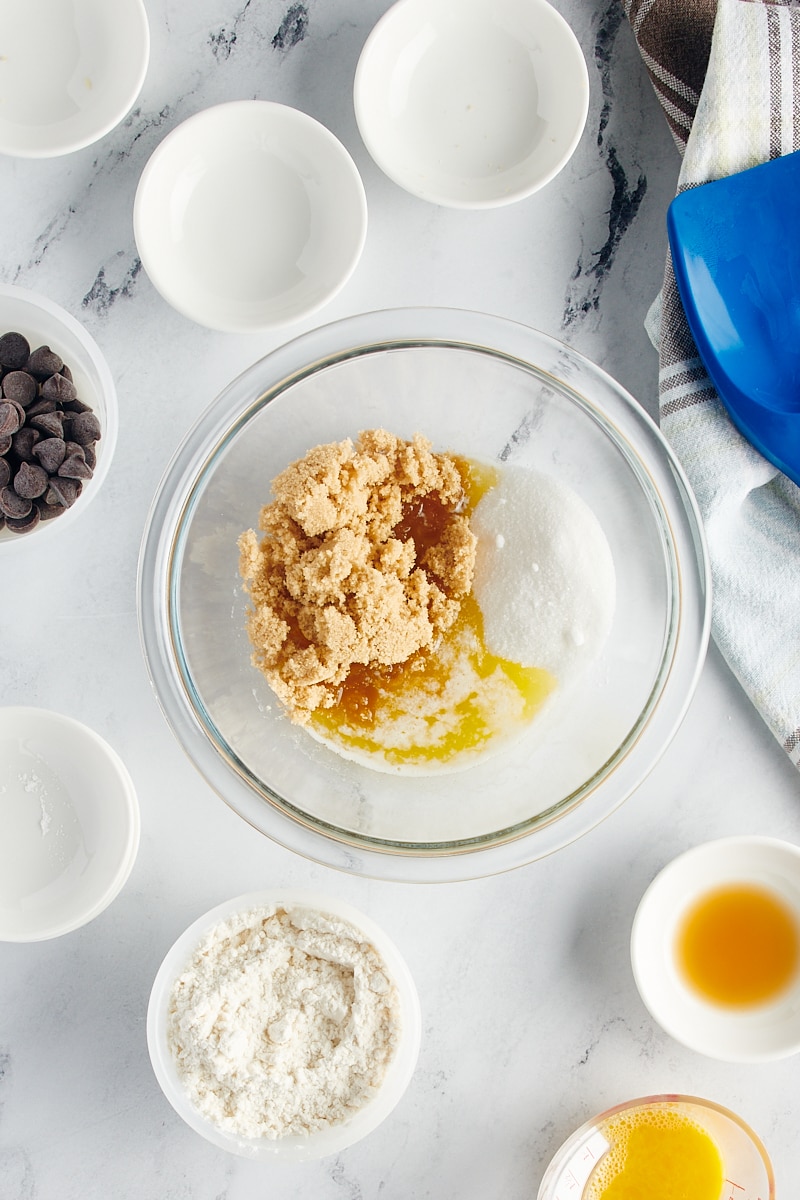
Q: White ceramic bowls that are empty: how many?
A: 4